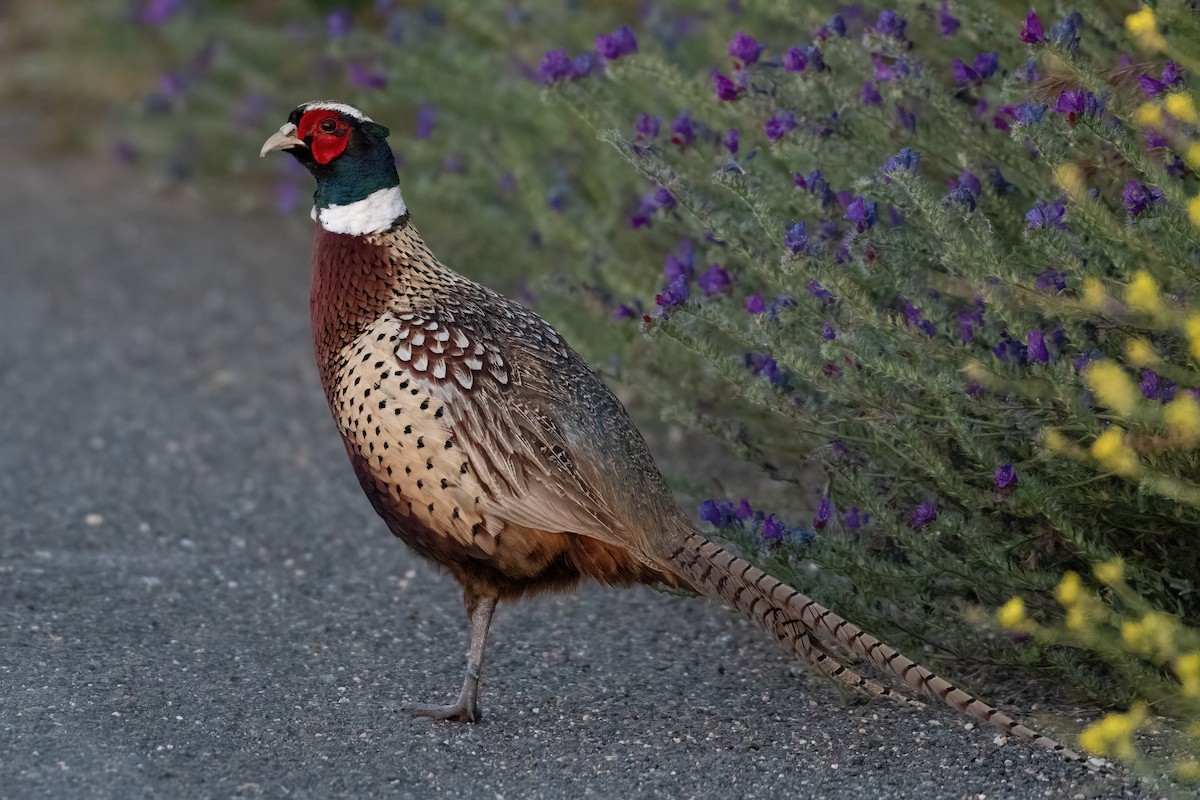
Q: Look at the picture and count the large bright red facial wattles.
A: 1